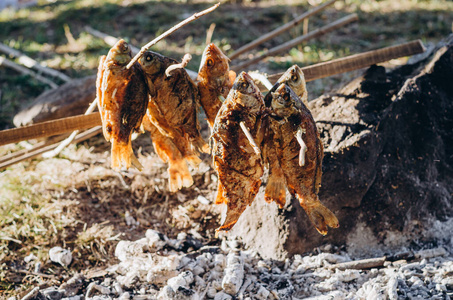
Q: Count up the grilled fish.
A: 6